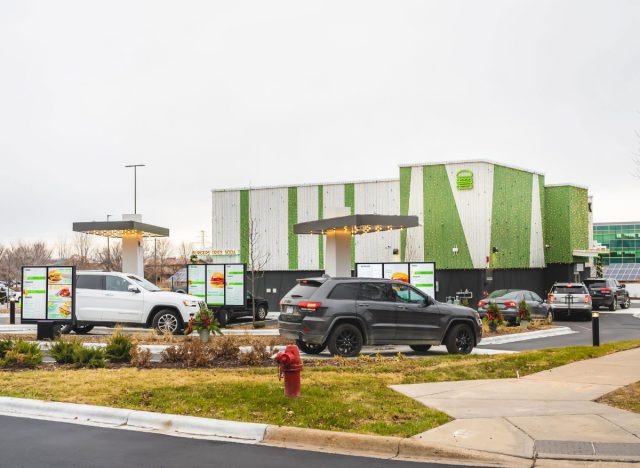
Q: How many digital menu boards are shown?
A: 3